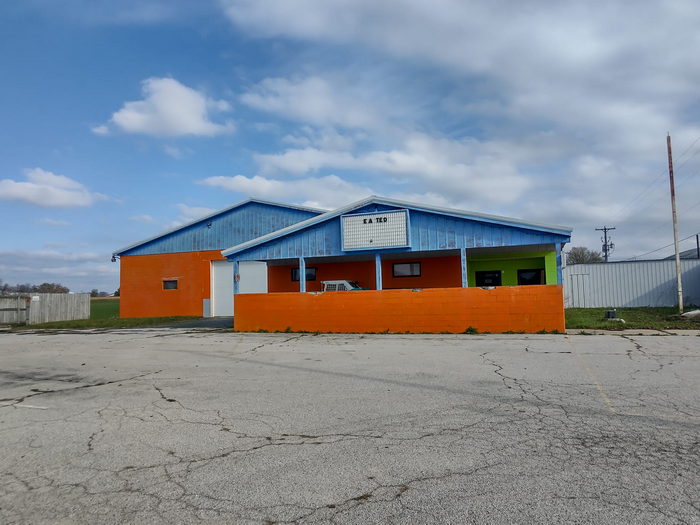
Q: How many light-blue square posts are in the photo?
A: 5